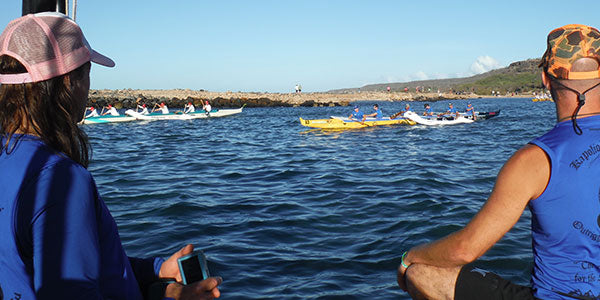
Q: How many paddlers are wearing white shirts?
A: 6